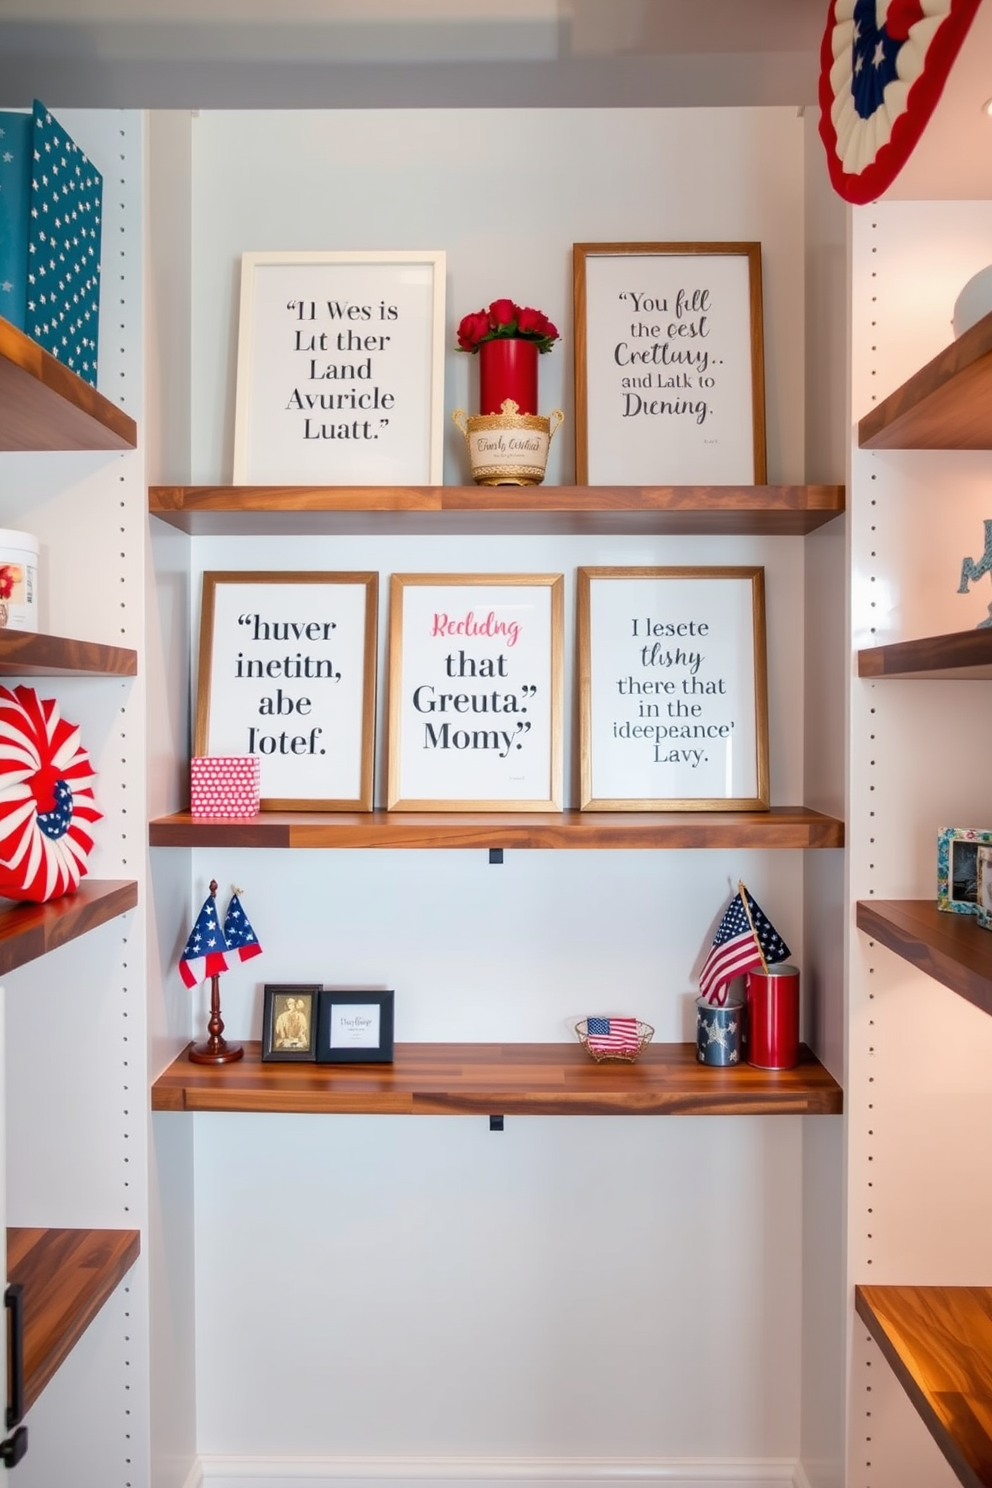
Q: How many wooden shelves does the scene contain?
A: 11